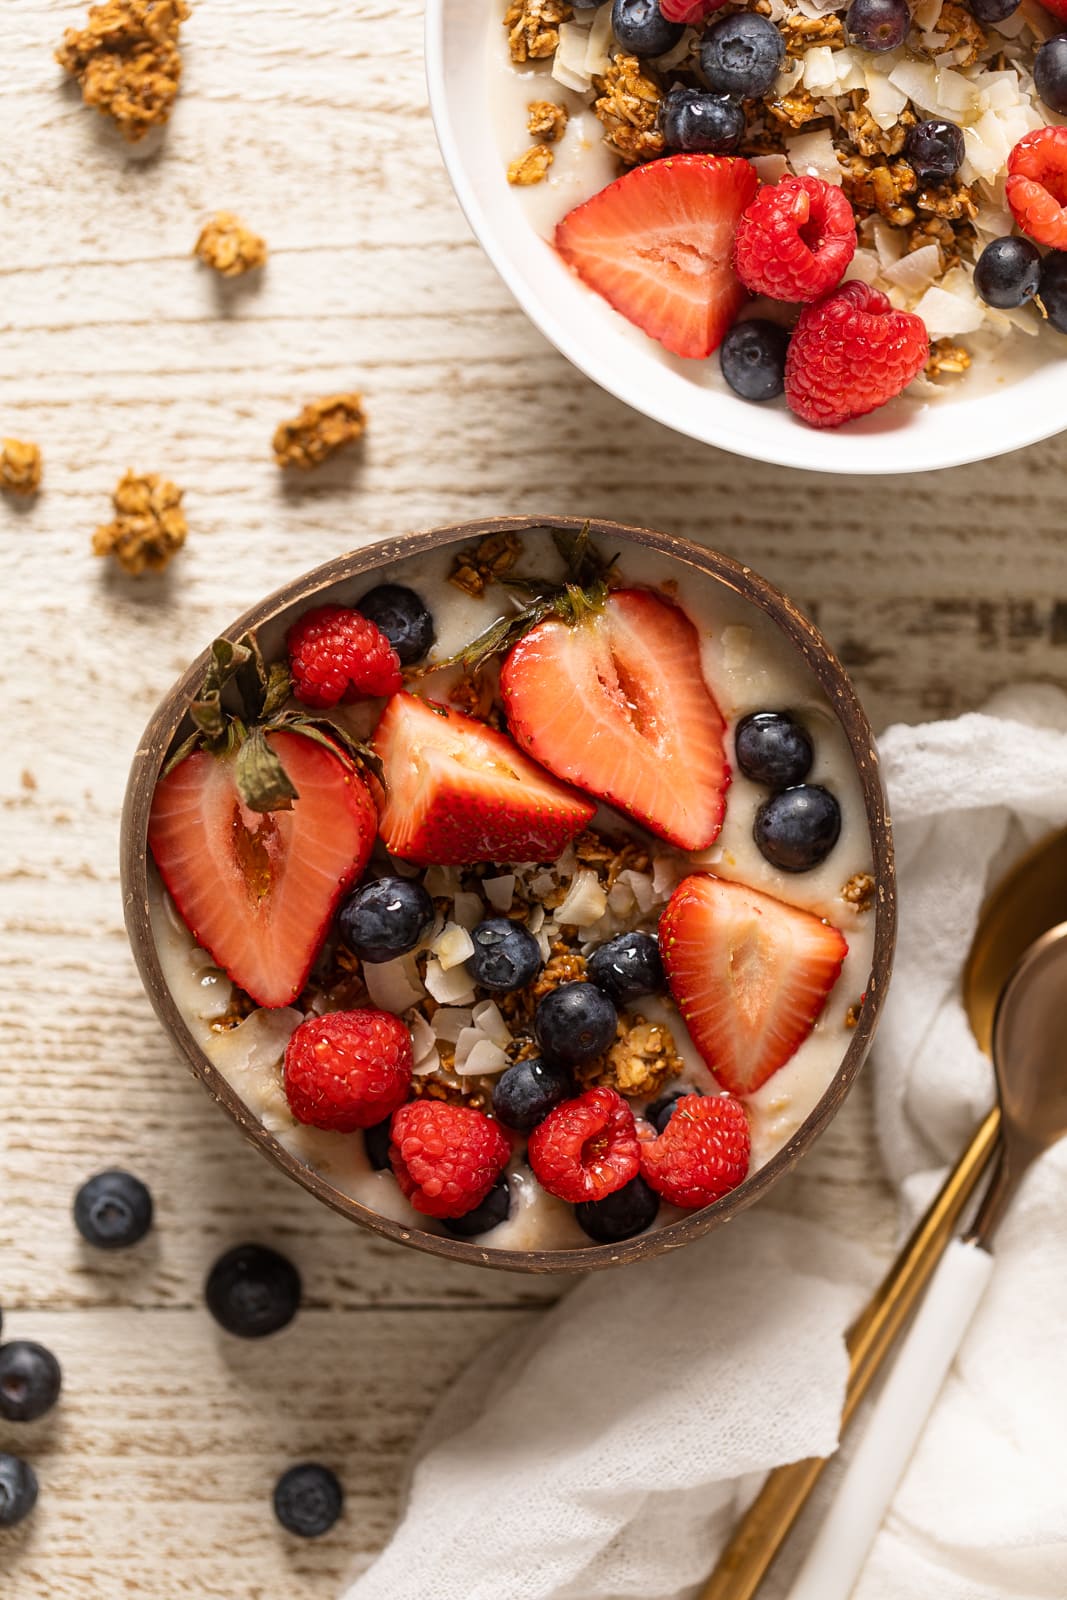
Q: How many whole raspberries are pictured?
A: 7